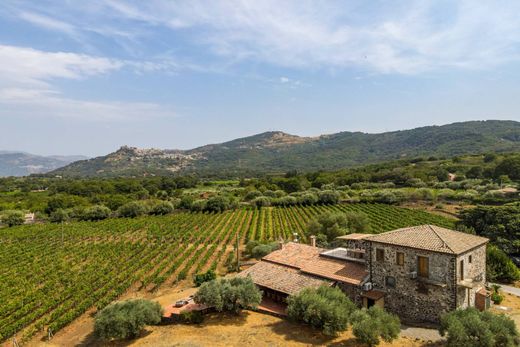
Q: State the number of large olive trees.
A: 5